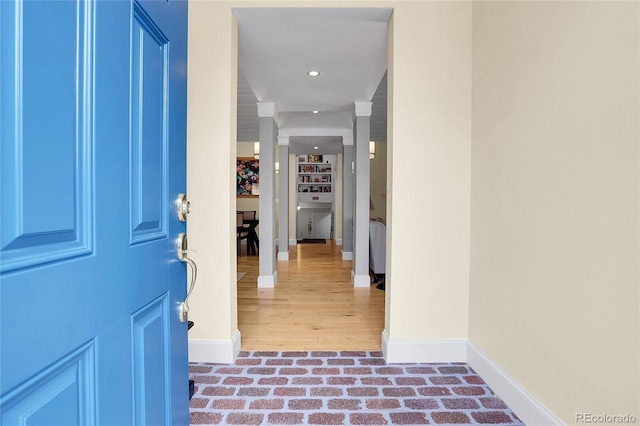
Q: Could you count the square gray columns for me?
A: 4